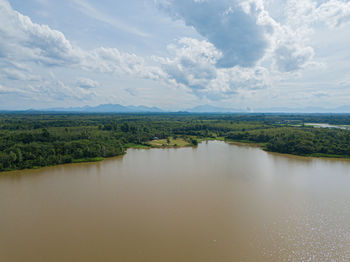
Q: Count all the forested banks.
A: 2